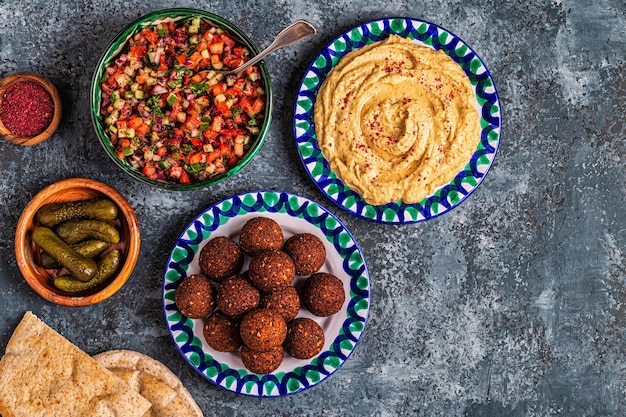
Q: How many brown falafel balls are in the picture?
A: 12